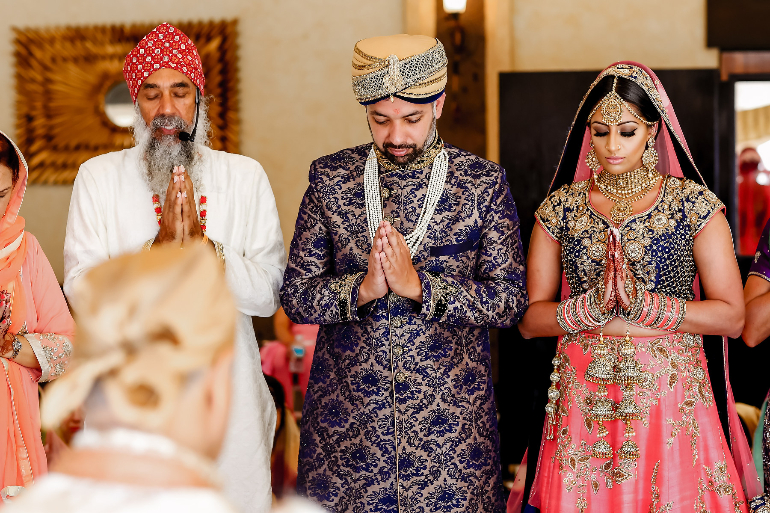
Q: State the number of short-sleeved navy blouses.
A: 1